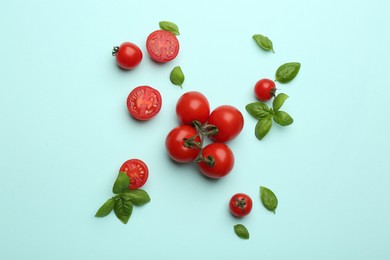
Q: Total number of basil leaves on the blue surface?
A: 14